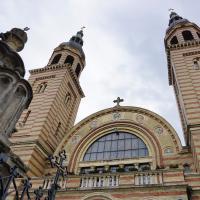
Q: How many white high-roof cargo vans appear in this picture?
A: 0